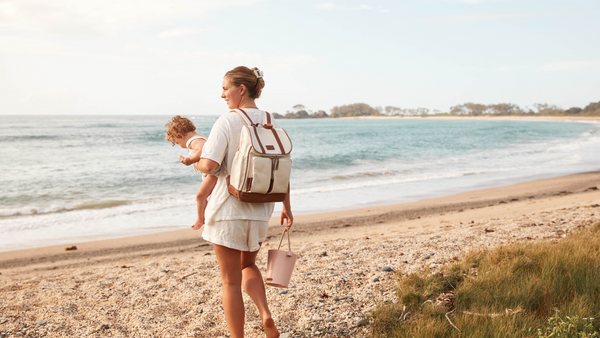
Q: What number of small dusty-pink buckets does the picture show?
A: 1